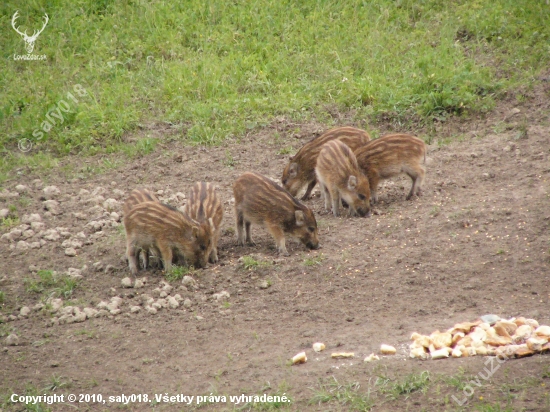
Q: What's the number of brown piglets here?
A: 7